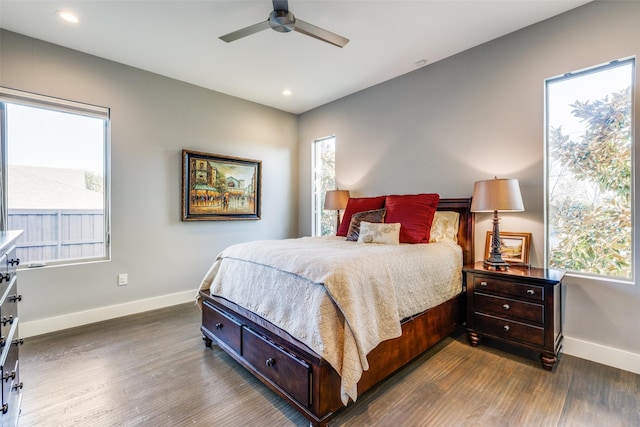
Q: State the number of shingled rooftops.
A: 1